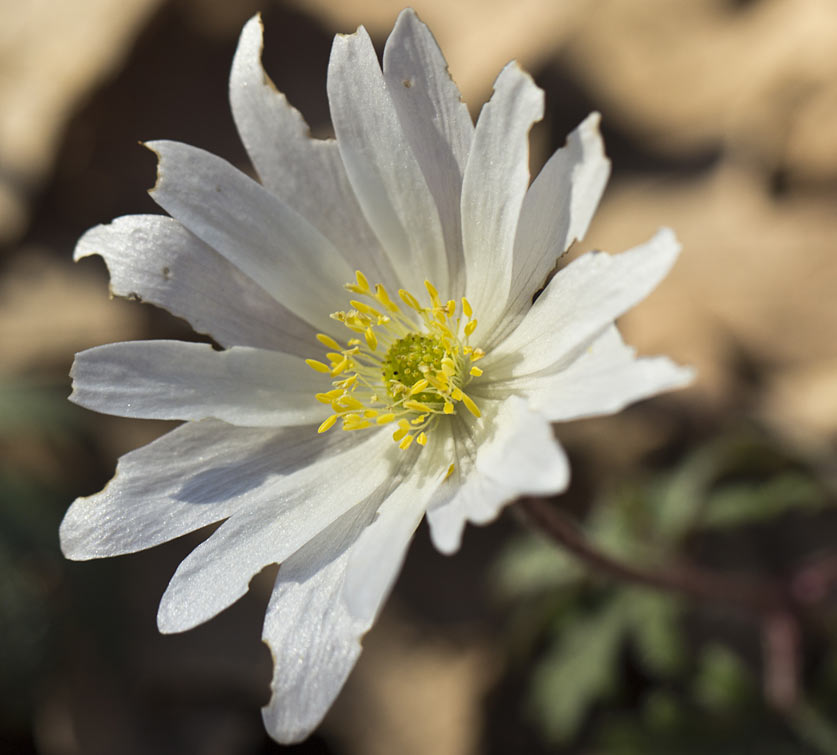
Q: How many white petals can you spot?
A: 15